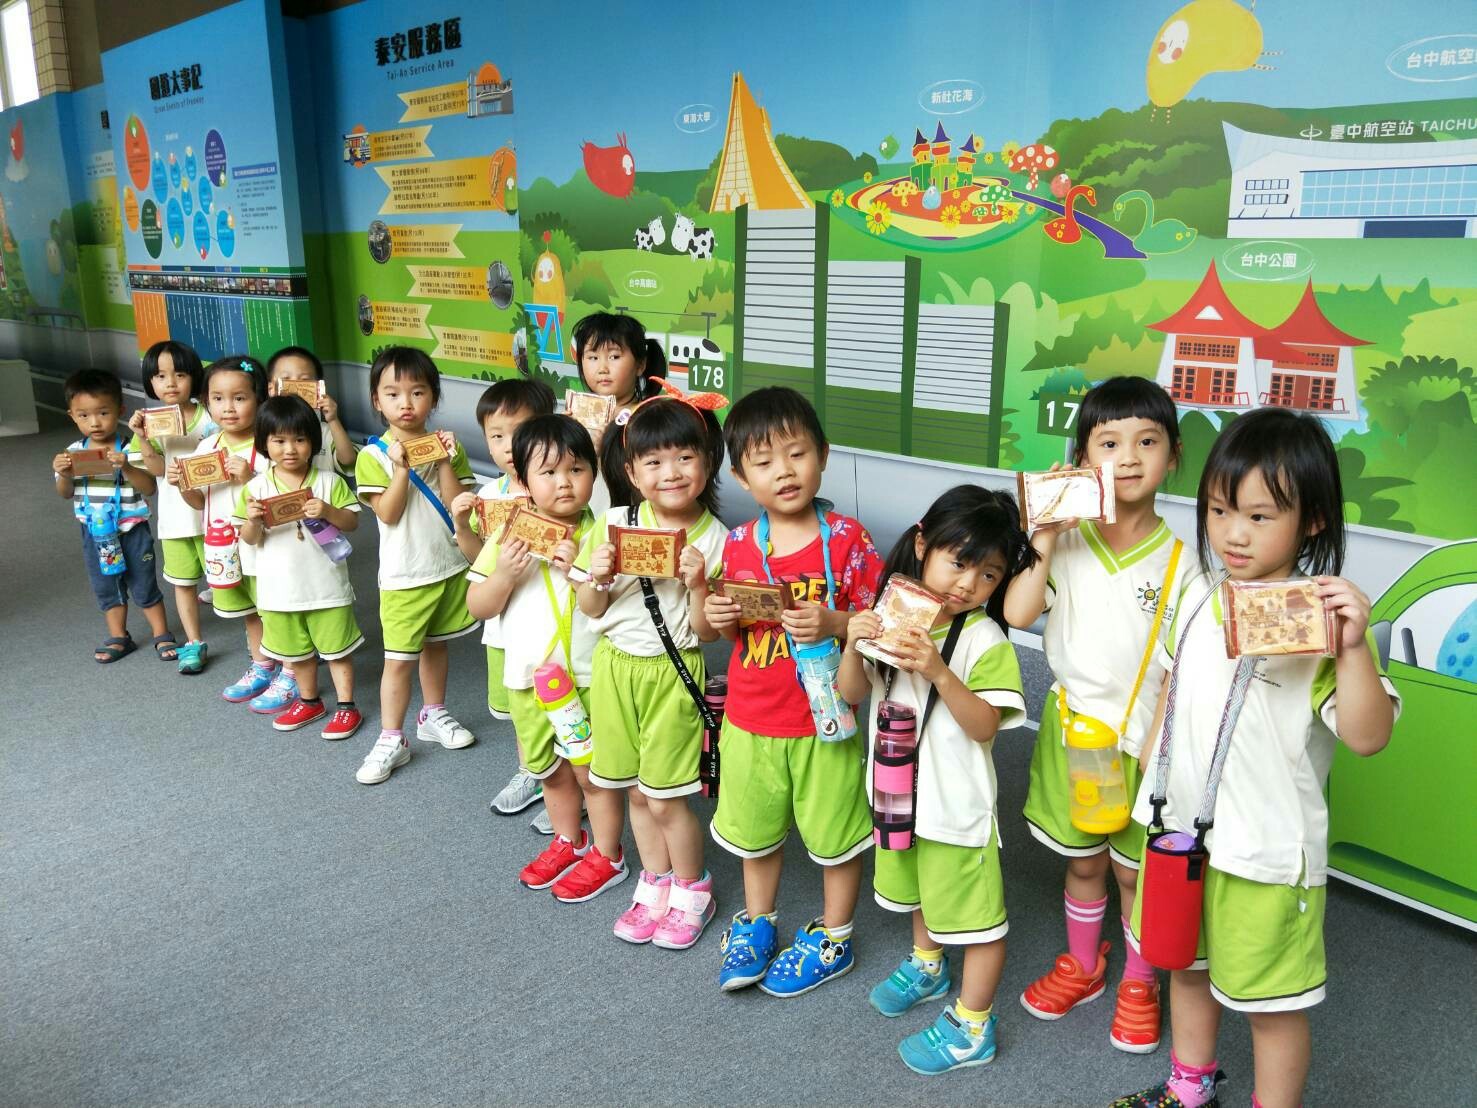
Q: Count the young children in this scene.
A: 14